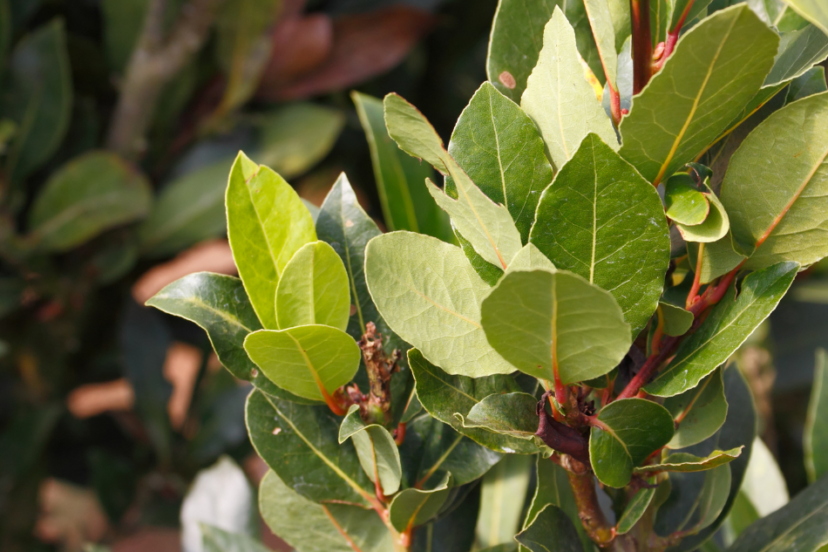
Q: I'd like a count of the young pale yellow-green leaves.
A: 3